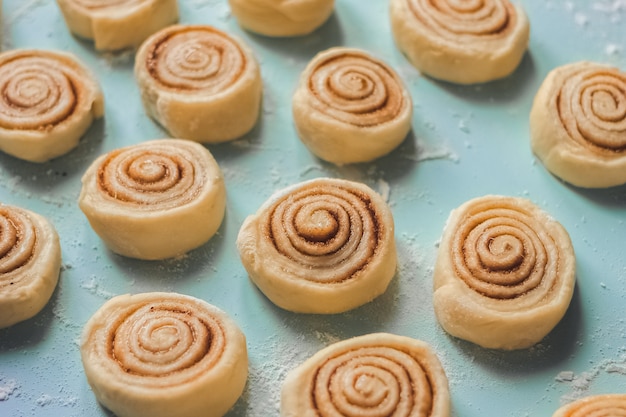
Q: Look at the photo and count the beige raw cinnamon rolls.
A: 14